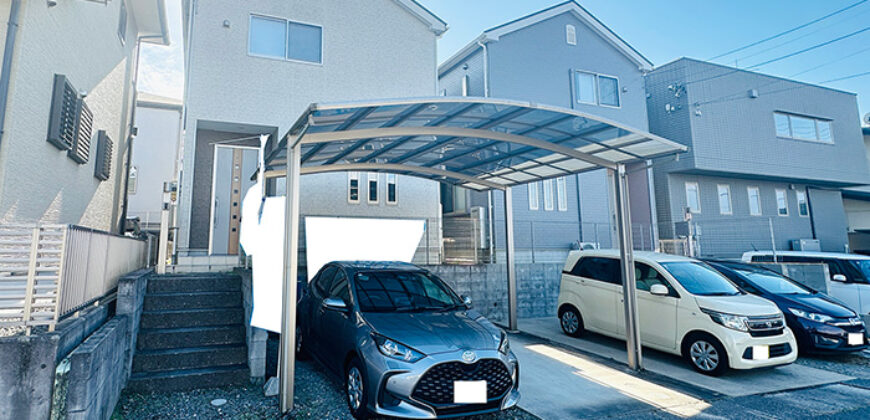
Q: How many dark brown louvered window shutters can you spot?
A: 3